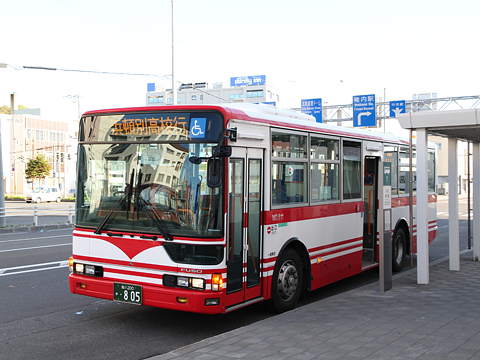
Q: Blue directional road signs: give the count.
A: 3